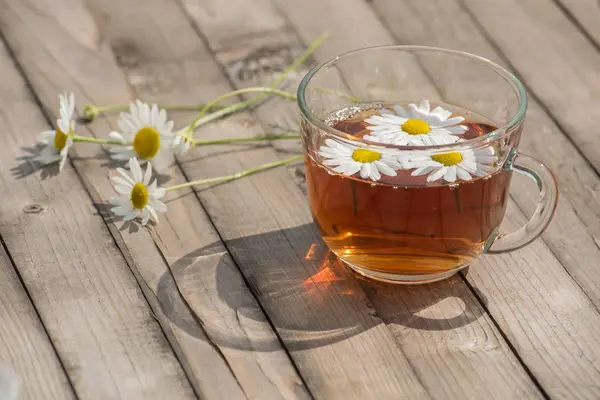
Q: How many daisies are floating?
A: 3